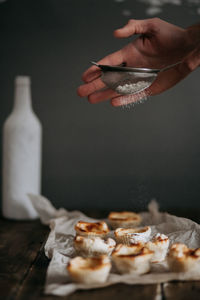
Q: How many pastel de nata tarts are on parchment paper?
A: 8